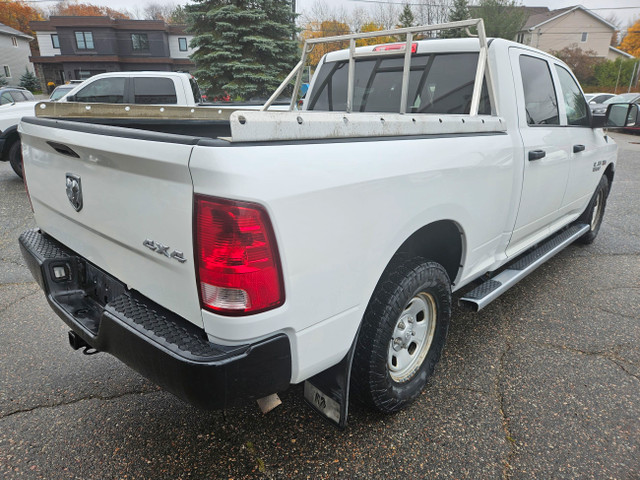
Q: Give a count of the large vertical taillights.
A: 1